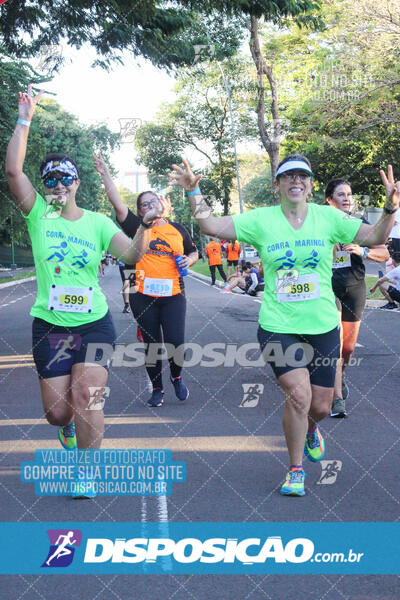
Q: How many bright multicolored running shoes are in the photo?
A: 4